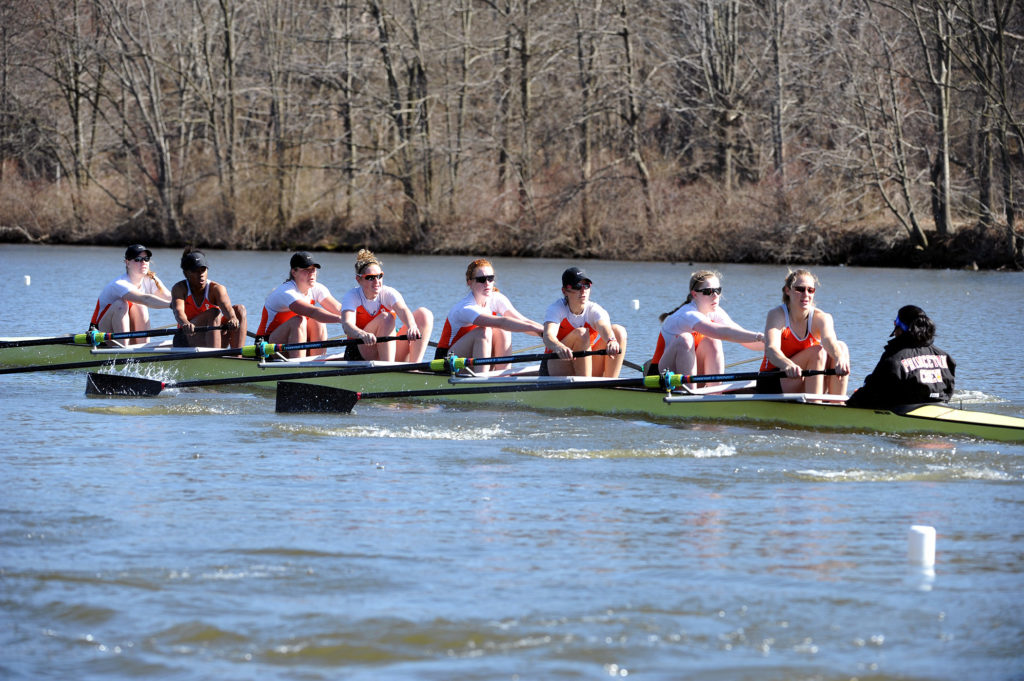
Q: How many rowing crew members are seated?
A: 9